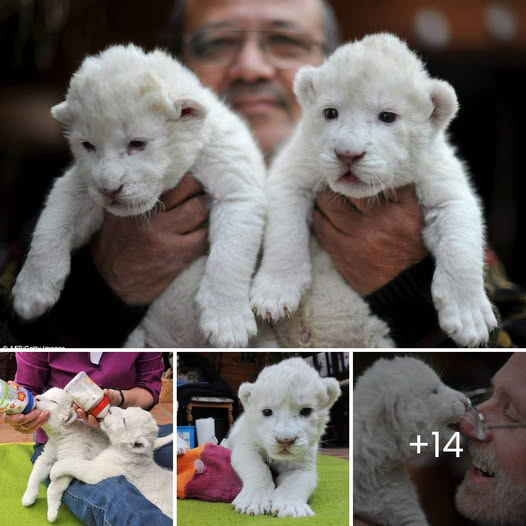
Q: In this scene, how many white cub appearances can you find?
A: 6